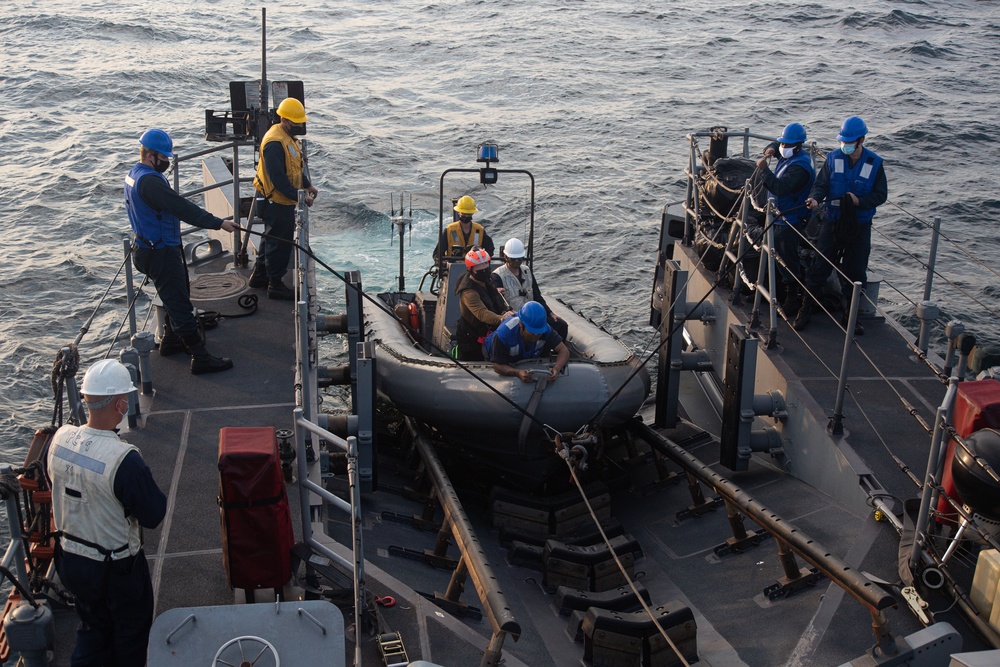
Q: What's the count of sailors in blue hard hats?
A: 4